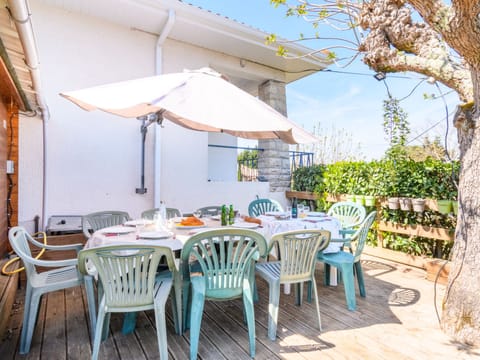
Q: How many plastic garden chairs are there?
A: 10